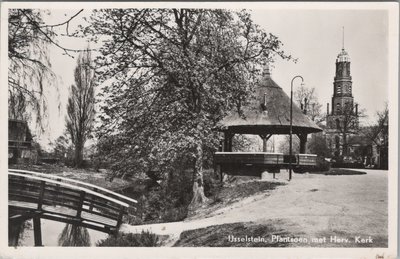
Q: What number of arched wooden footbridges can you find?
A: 1